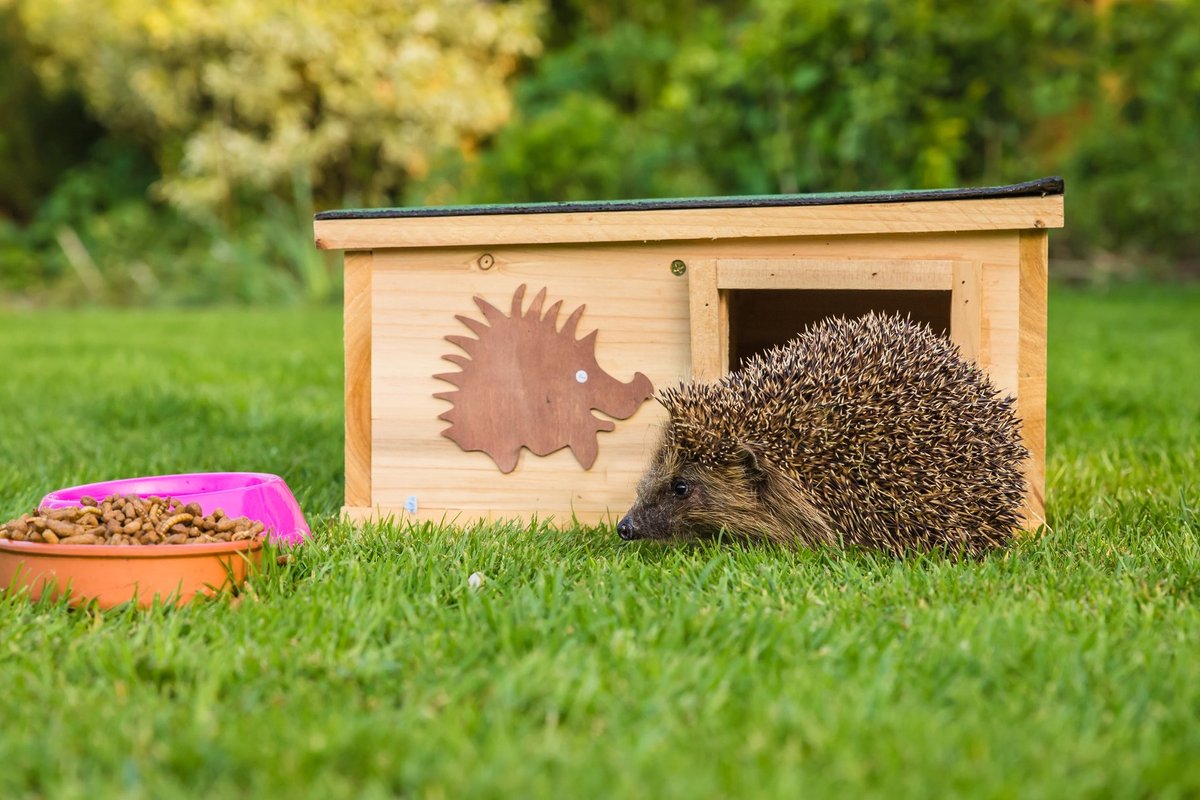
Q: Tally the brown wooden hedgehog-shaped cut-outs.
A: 1